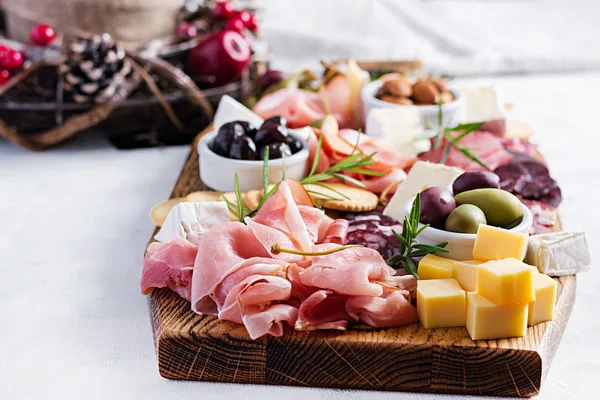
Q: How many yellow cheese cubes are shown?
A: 7